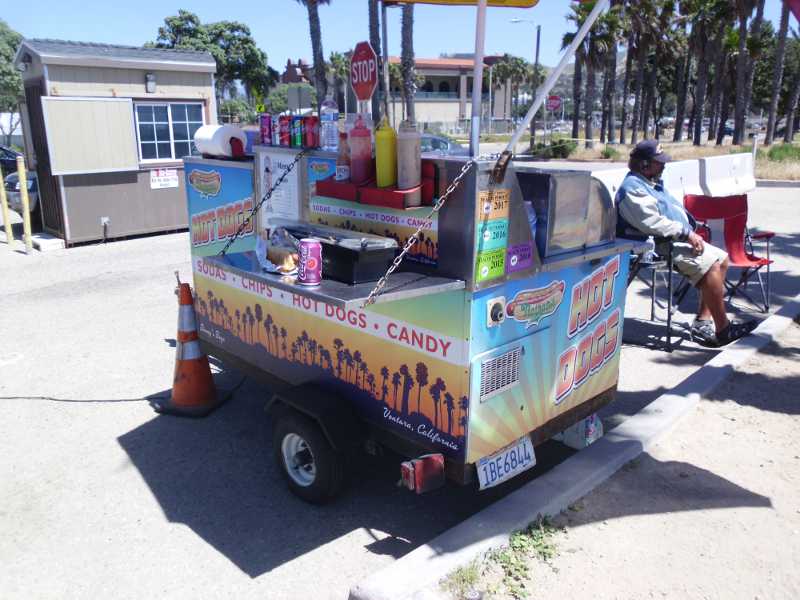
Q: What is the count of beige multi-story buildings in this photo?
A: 1